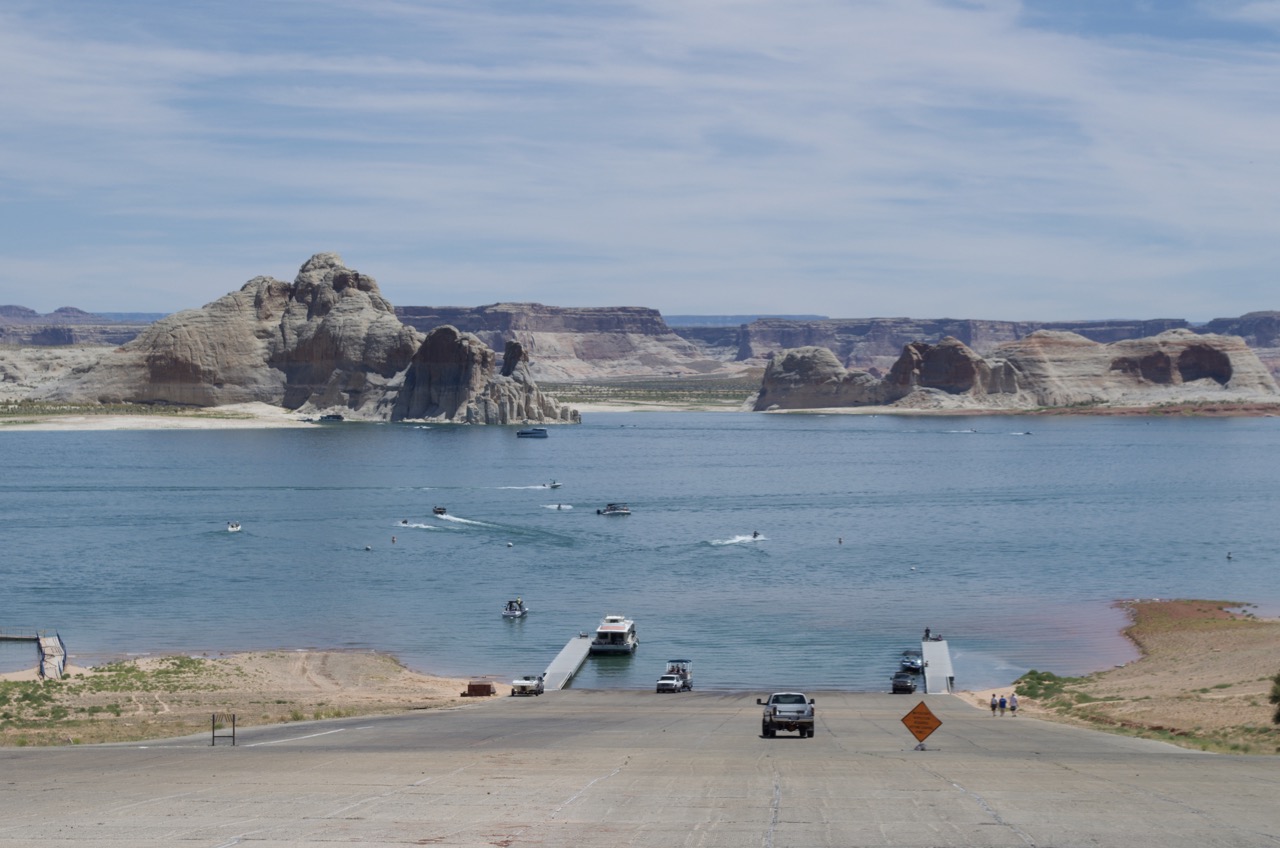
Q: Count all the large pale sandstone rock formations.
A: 2